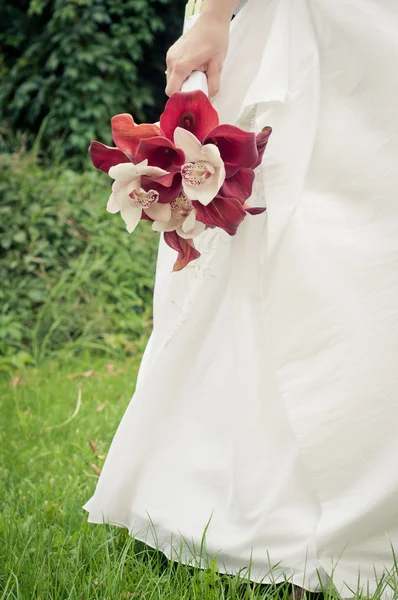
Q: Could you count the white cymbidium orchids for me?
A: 3